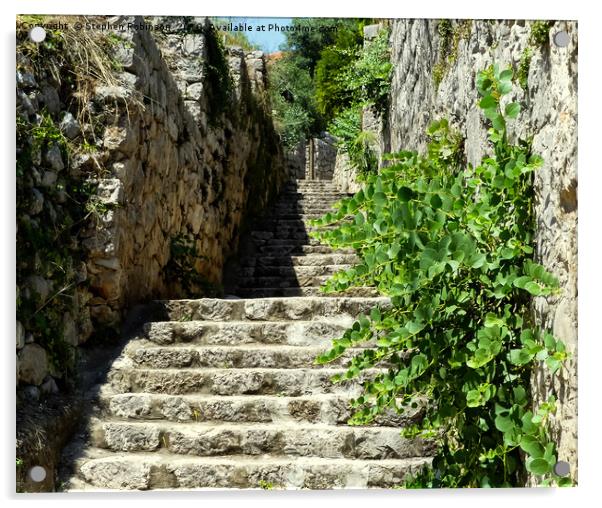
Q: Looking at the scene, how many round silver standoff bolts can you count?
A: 4